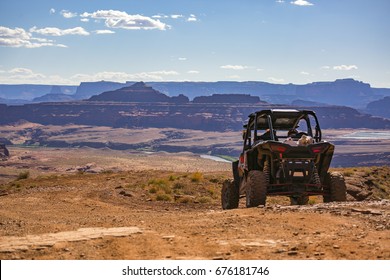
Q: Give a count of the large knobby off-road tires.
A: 4